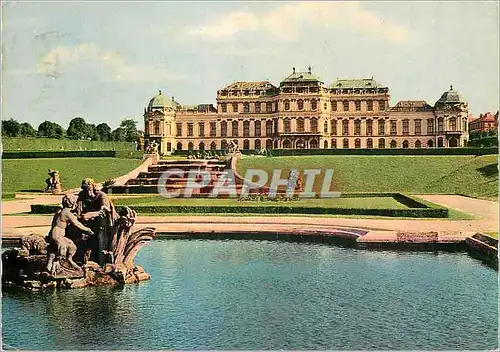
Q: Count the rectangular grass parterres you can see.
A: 1